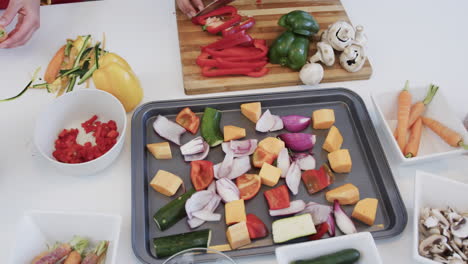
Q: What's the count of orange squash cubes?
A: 13